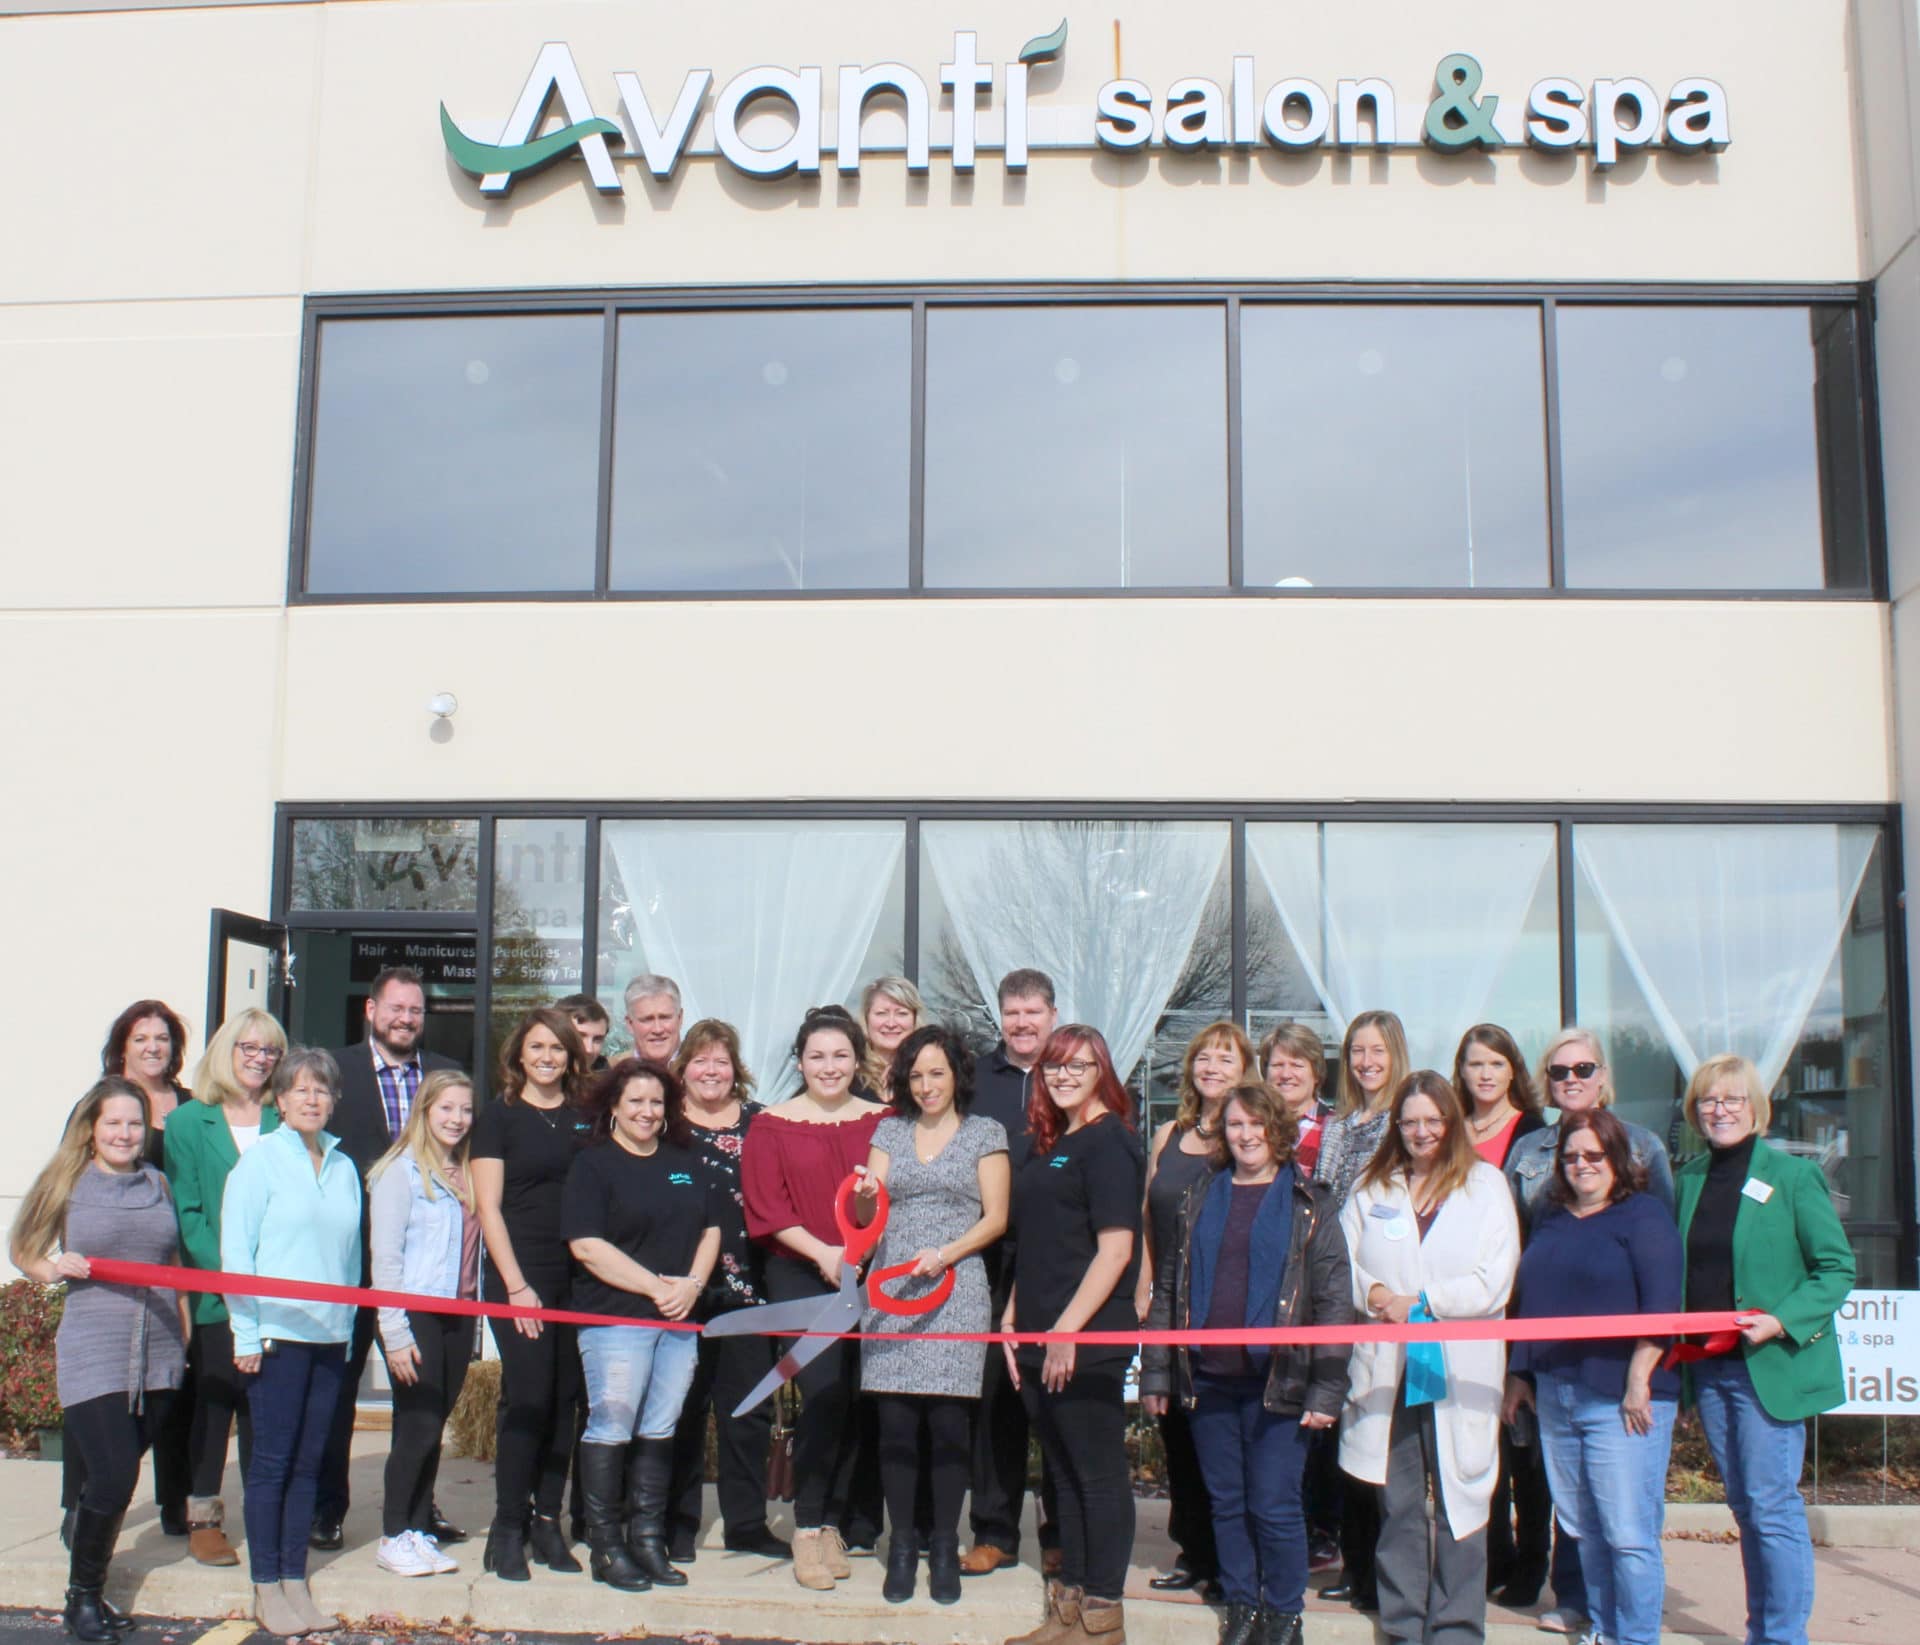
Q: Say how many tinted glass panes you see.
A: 5